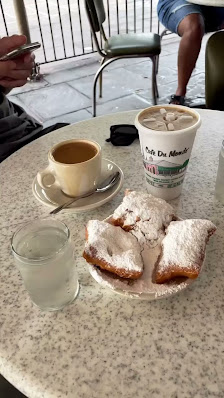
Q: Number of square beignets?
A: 3